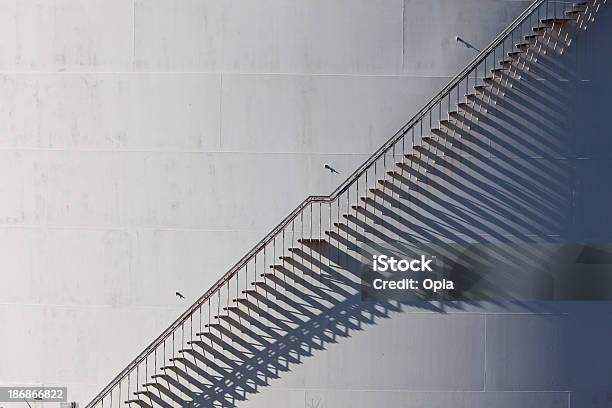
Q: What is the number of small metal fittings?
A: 3